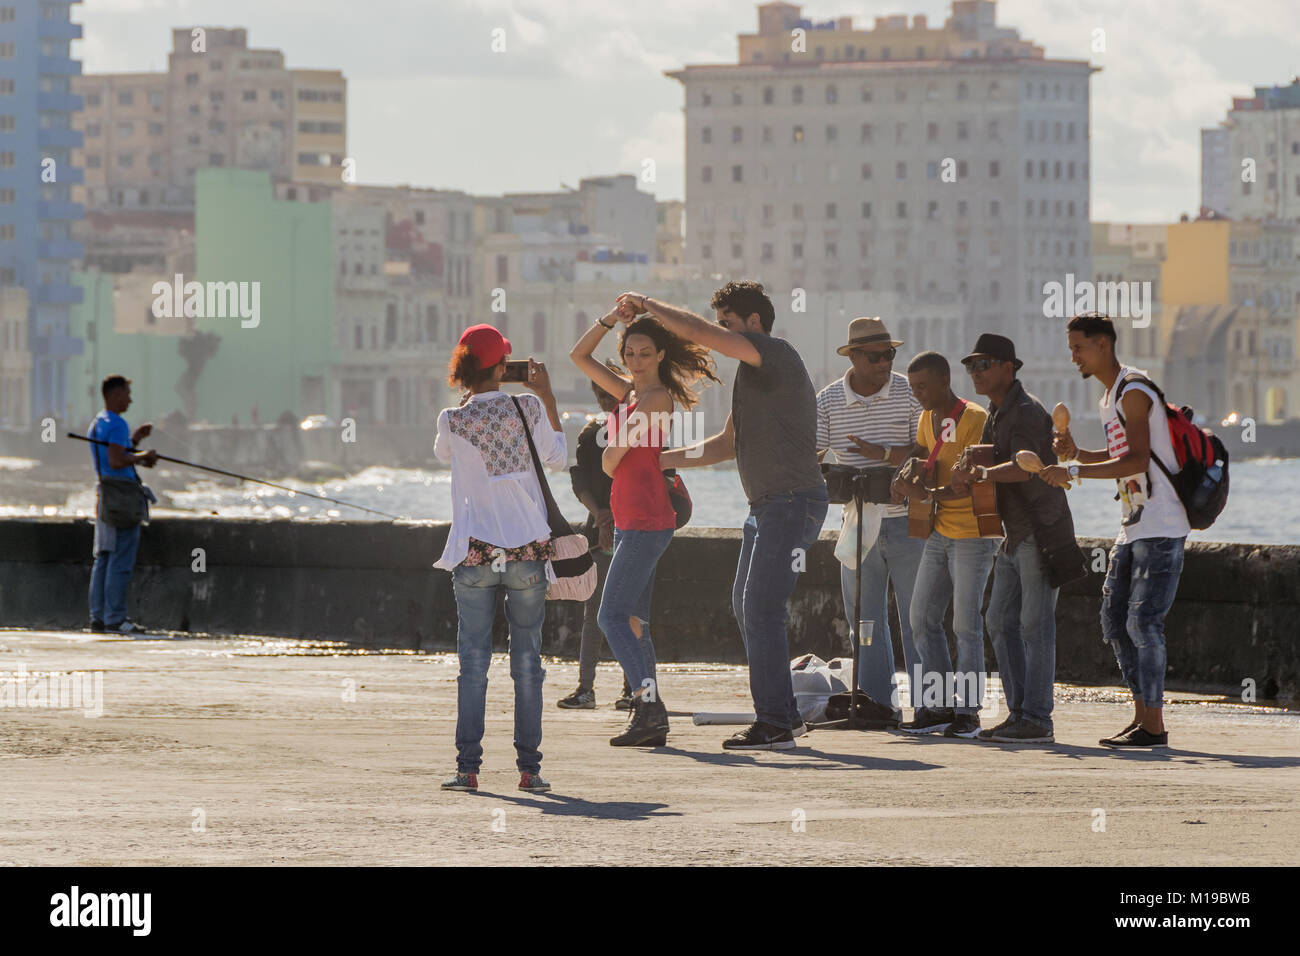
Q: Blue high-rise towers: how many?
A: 1